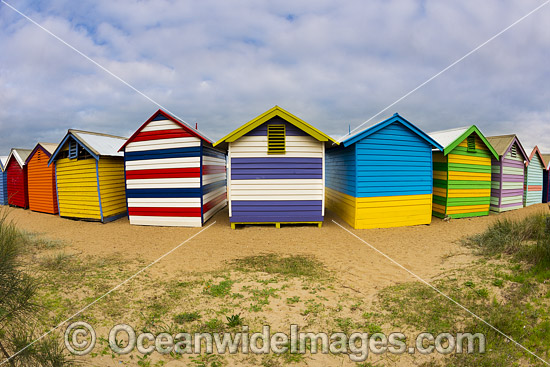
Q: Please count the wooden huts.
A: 11